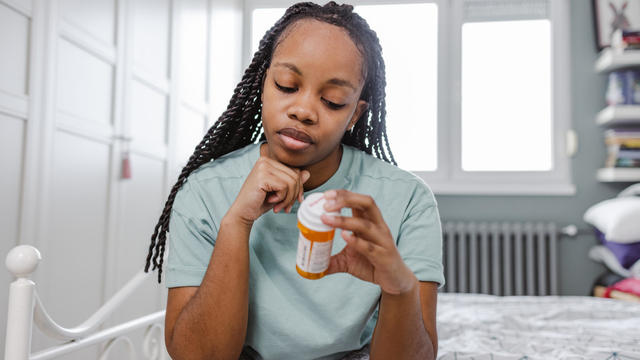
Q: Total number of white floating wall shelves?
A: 3